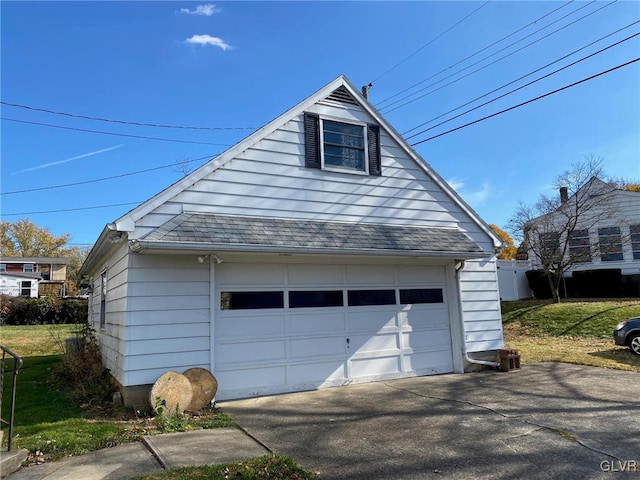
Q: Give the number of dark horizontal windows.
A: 4